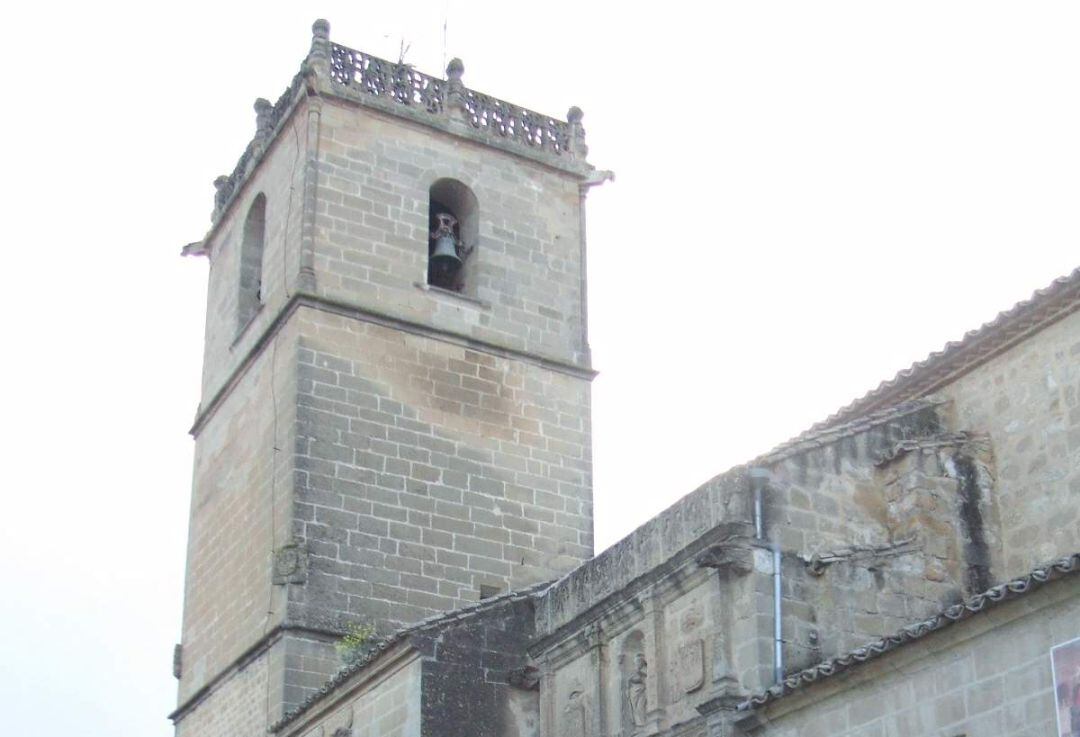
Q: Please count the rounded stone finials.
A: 5